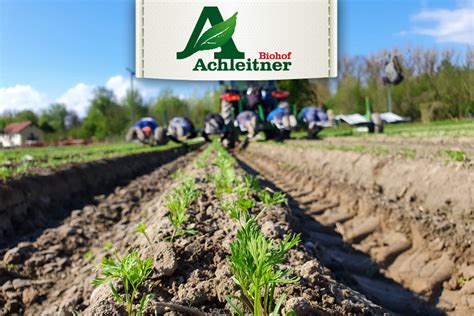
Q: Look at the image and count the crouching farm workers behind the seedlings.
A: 6